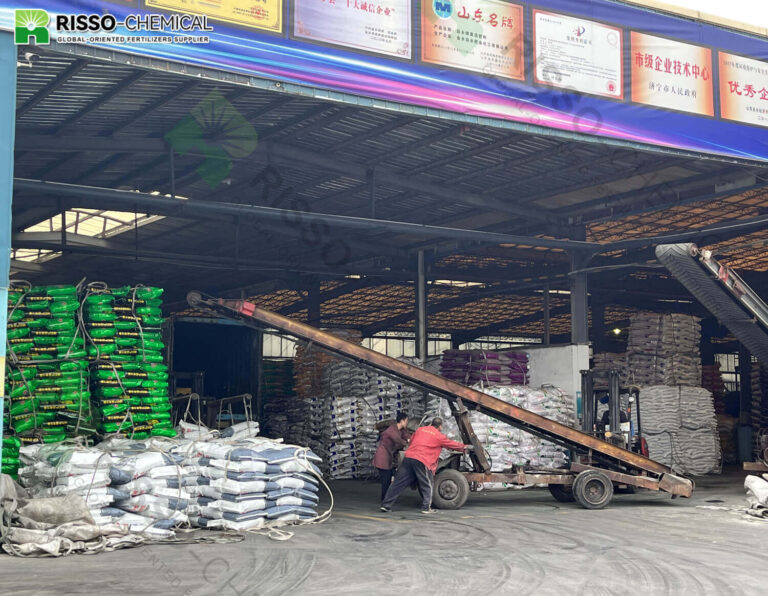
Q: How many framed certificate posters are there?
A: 6